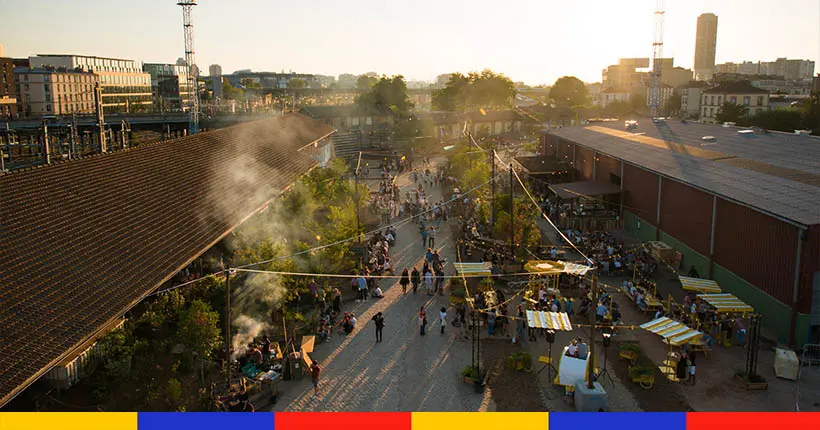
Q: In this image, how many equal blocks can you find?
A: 6